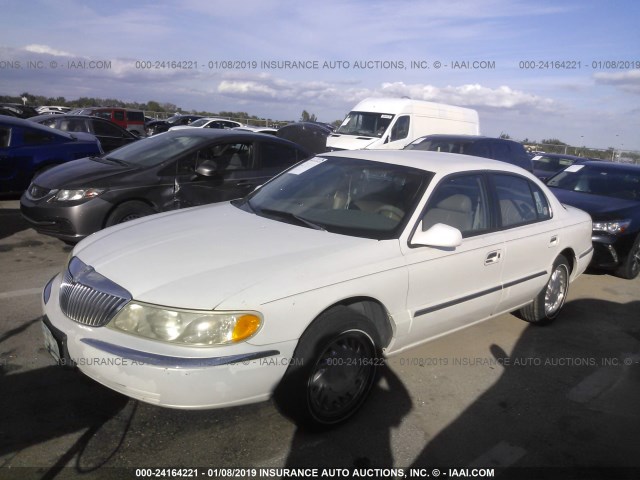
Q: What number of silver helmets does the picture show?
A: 0